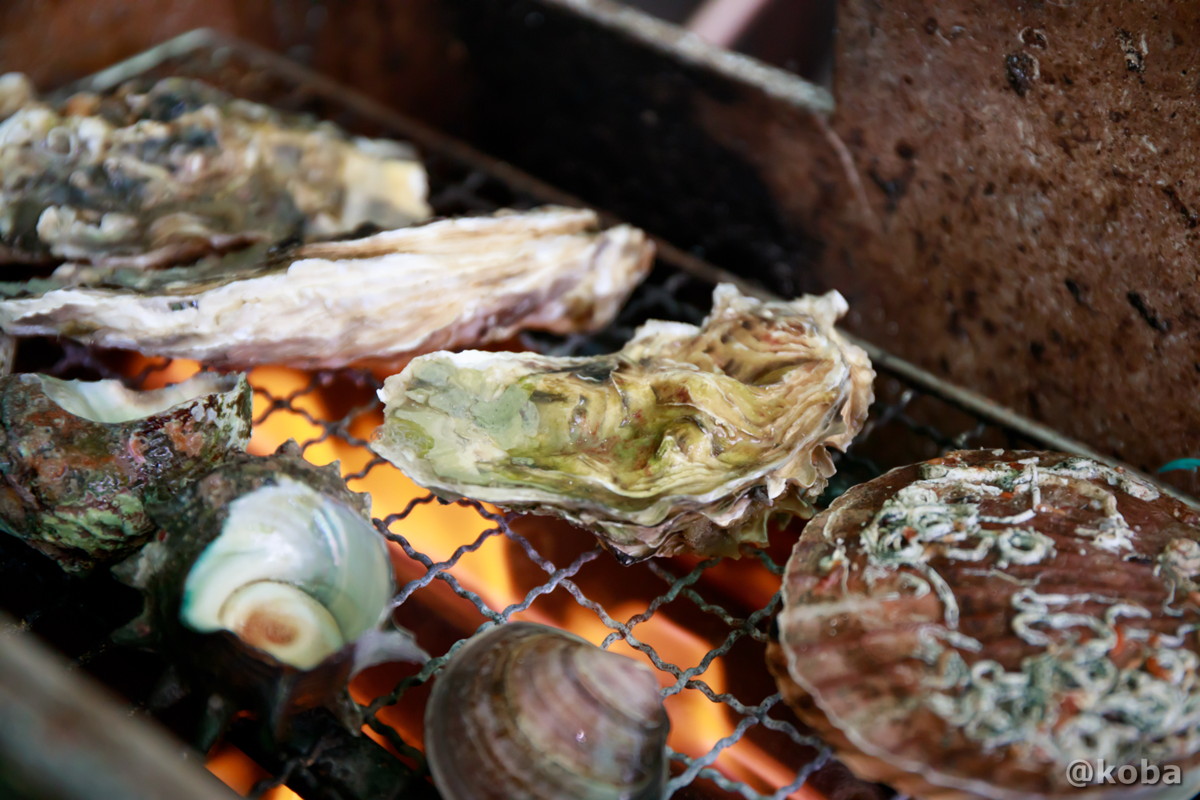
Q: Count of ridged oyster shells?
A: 3